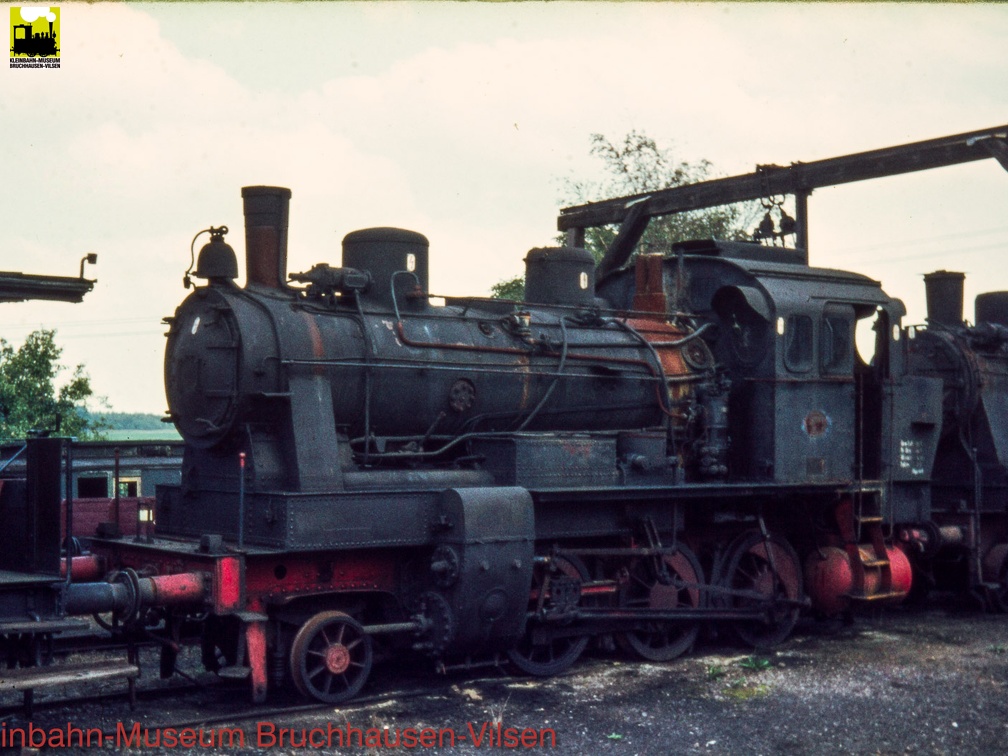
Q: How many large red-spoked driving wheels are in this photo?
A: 3